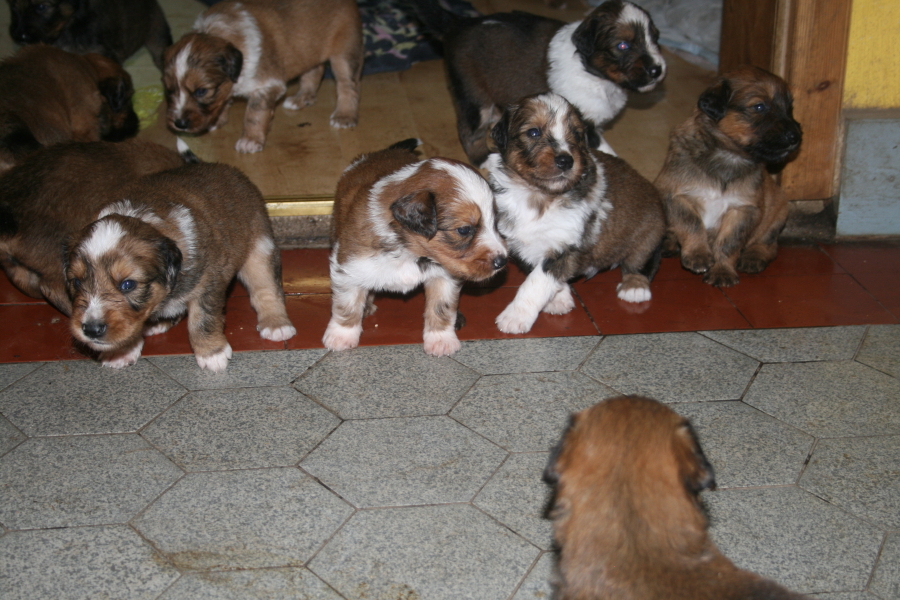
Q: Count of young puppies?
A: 10